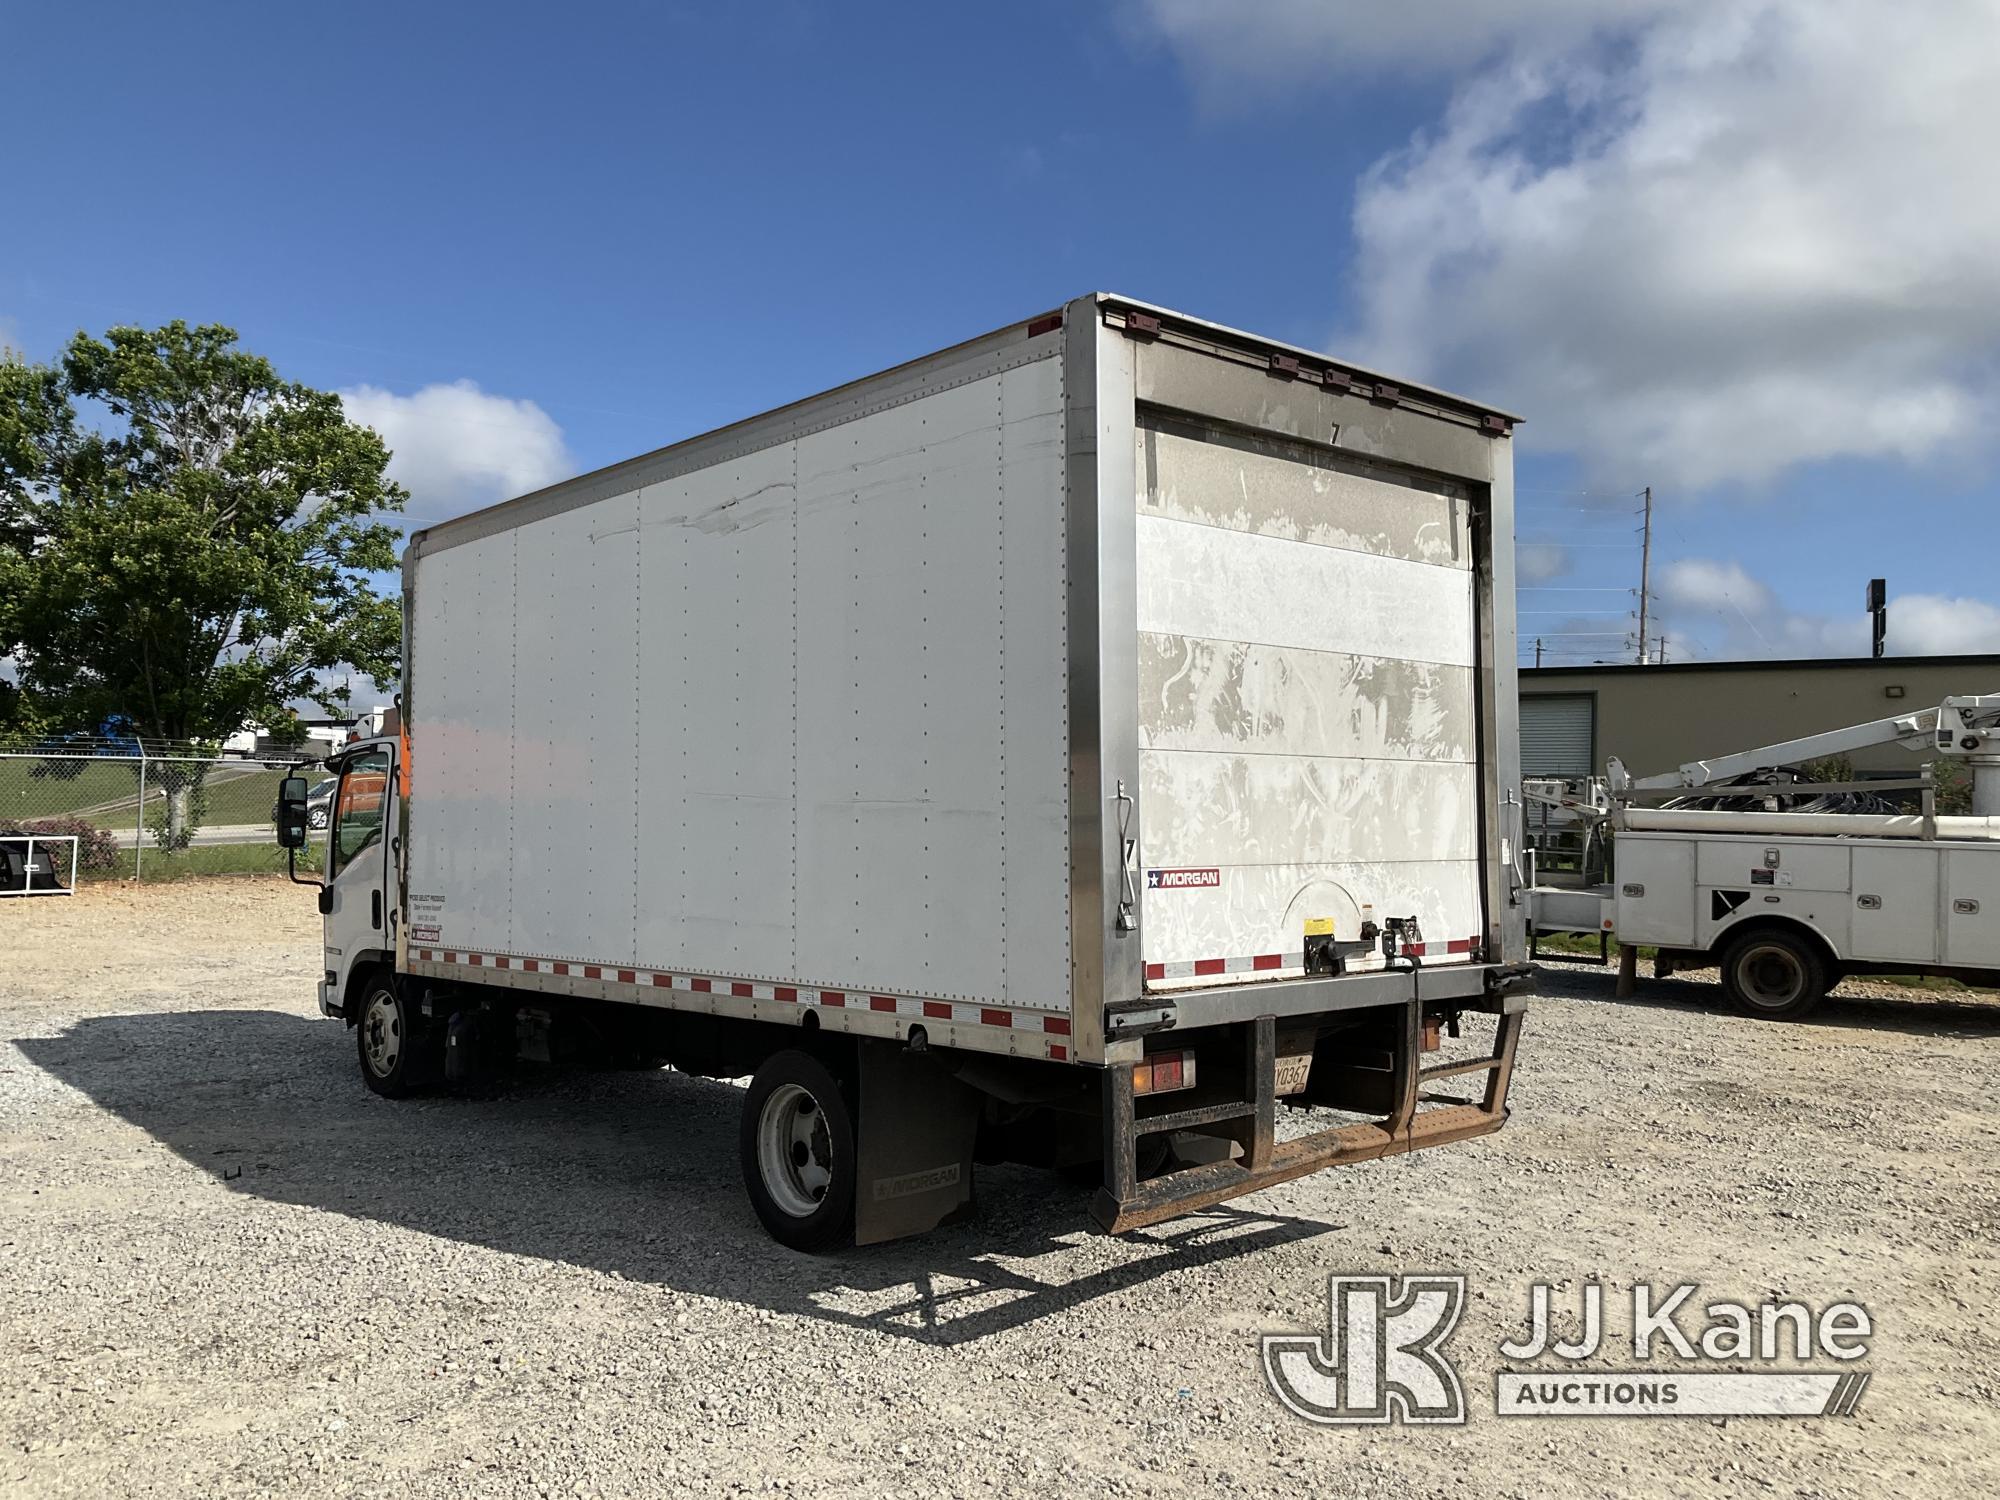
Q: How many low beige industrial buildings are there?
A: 1